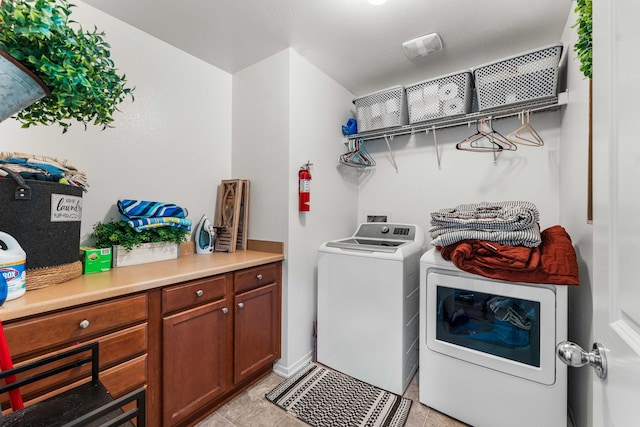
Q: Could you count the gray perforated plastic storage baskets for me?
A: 3